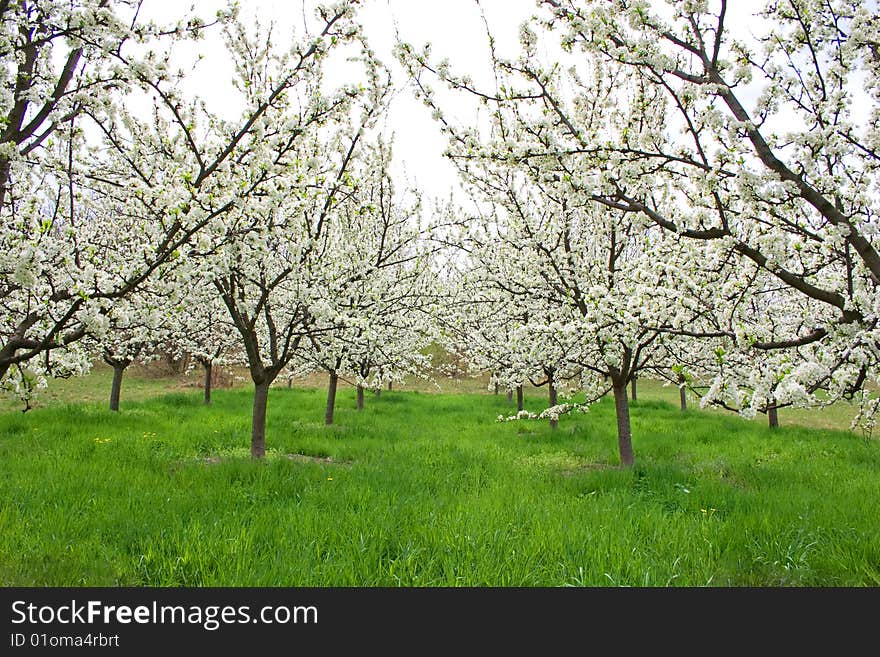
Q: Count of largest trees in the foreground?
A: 2